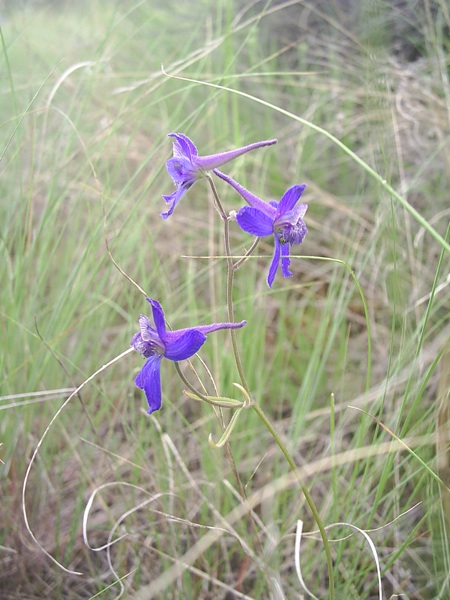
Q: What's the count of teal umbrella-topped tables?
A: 0